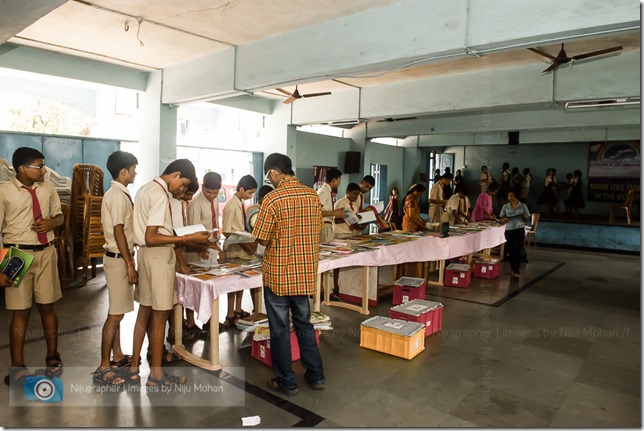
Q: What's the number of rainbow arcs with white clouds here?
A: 1